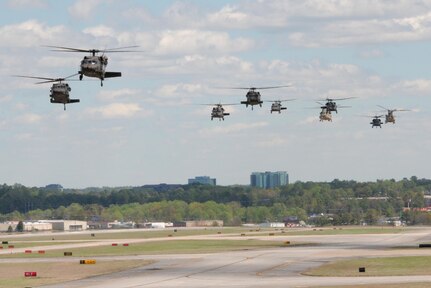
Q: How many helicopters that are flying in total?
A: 9